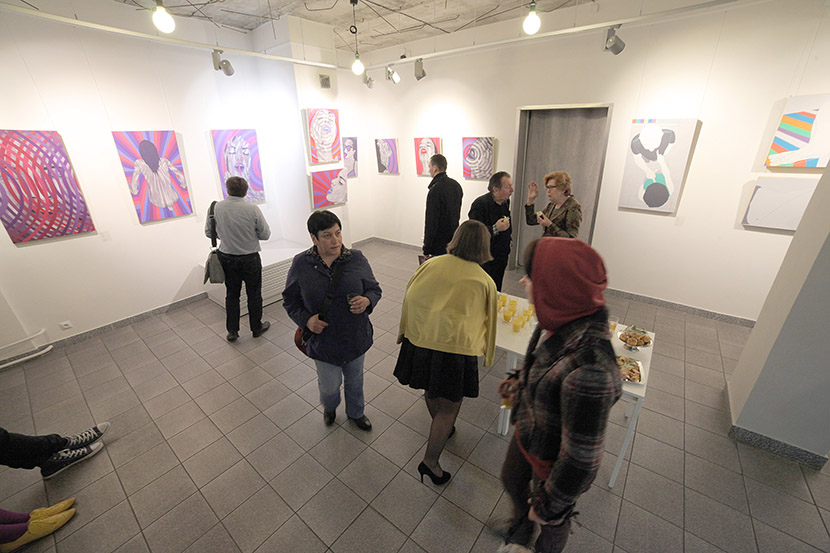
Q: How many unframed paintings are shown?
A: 12